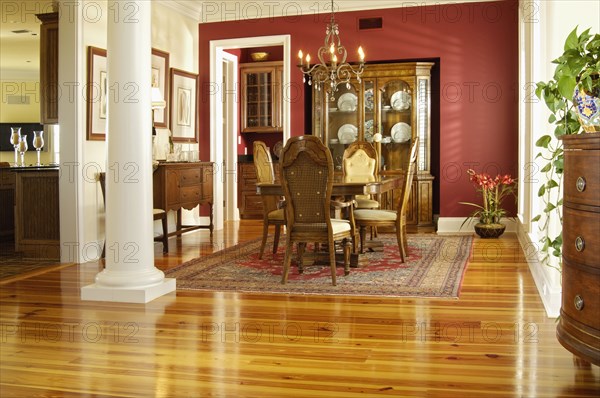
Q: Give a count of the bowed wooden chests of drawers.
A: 1